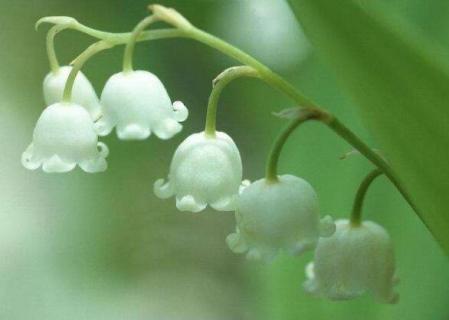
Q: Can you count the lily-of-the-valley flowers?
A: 6